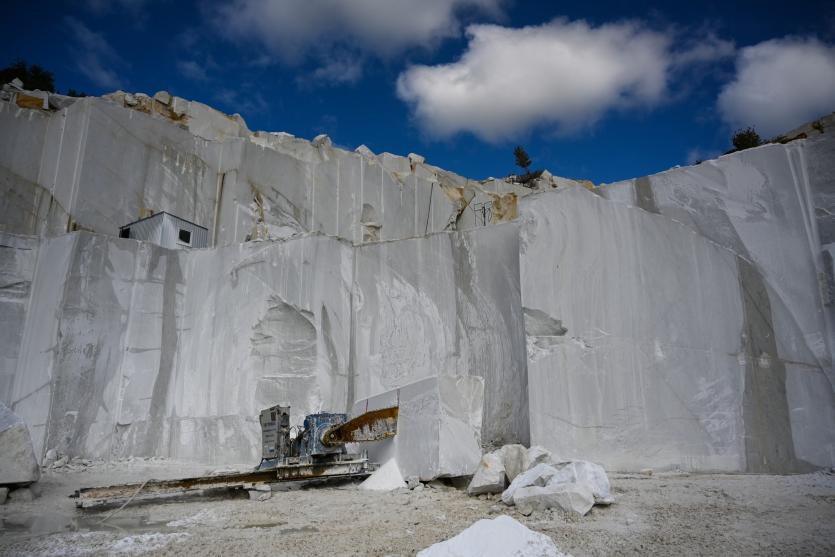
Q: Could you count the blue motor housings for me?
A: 1